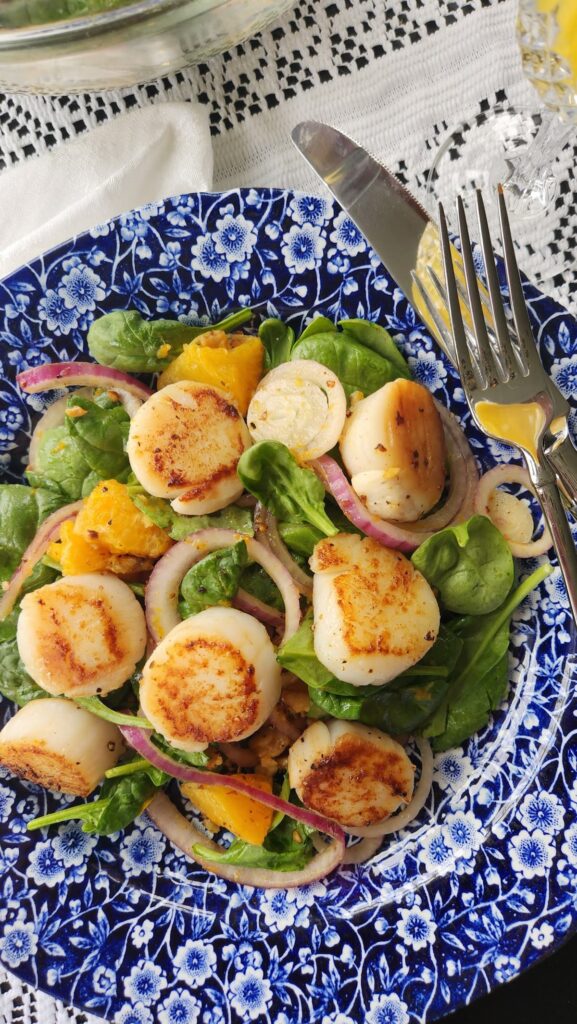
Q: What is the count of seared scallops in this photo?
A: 7